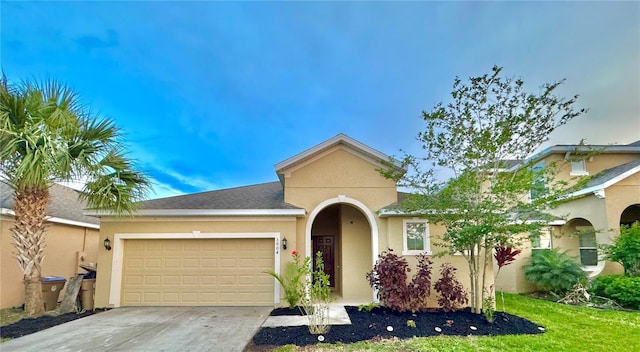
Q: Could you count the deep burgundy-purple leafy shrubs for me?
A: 3